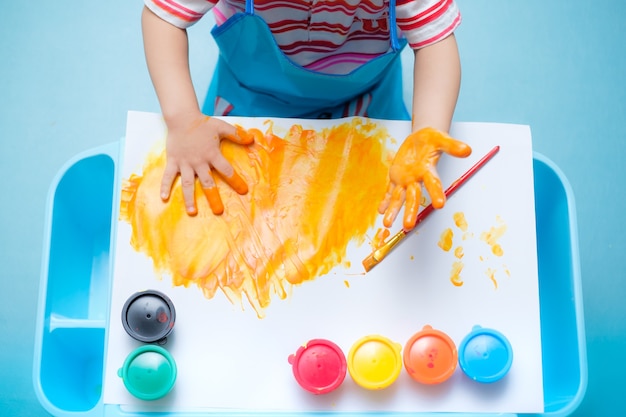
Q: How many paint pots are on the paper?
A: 6